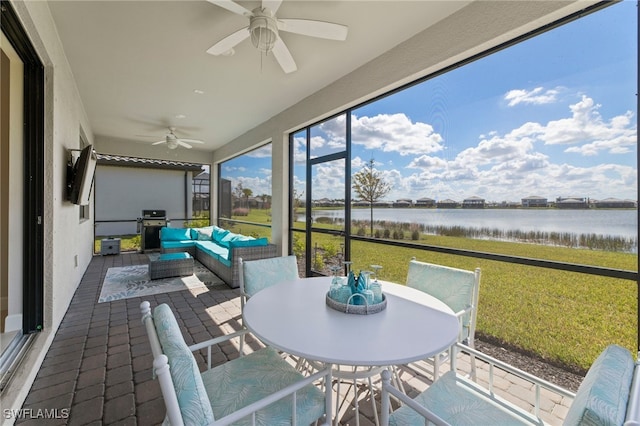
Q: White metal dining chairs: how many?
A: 4